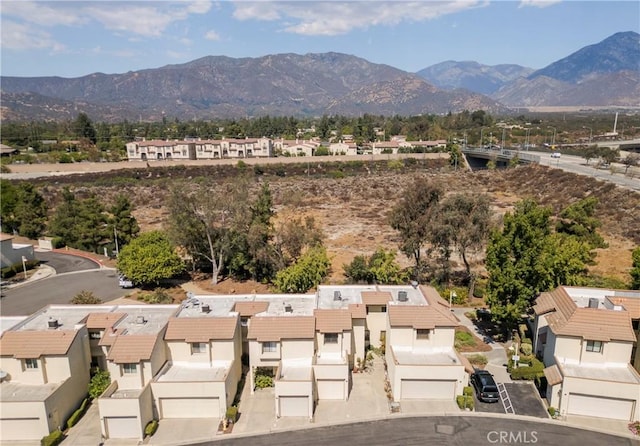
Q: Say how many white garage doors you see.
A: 7